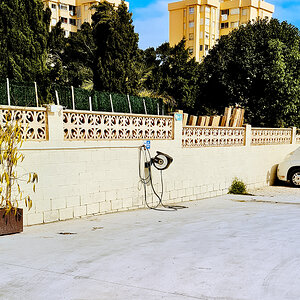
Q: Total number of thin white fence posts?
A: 9